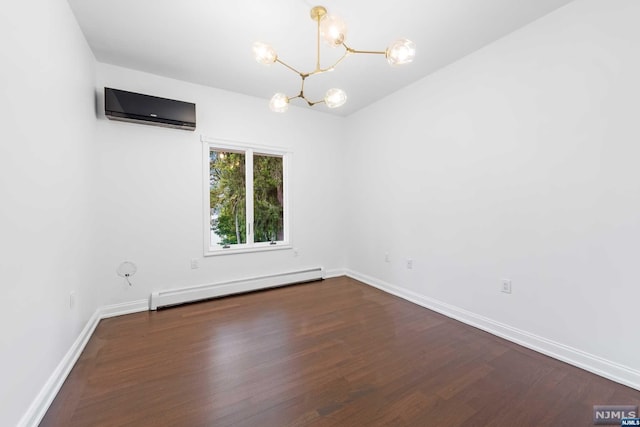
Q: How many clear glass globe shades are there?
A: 5